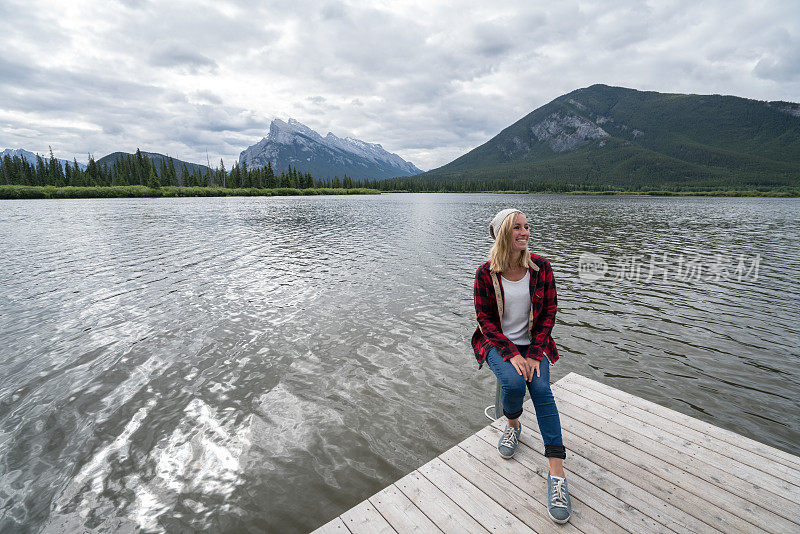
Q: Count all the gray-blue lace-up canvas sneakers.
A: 2